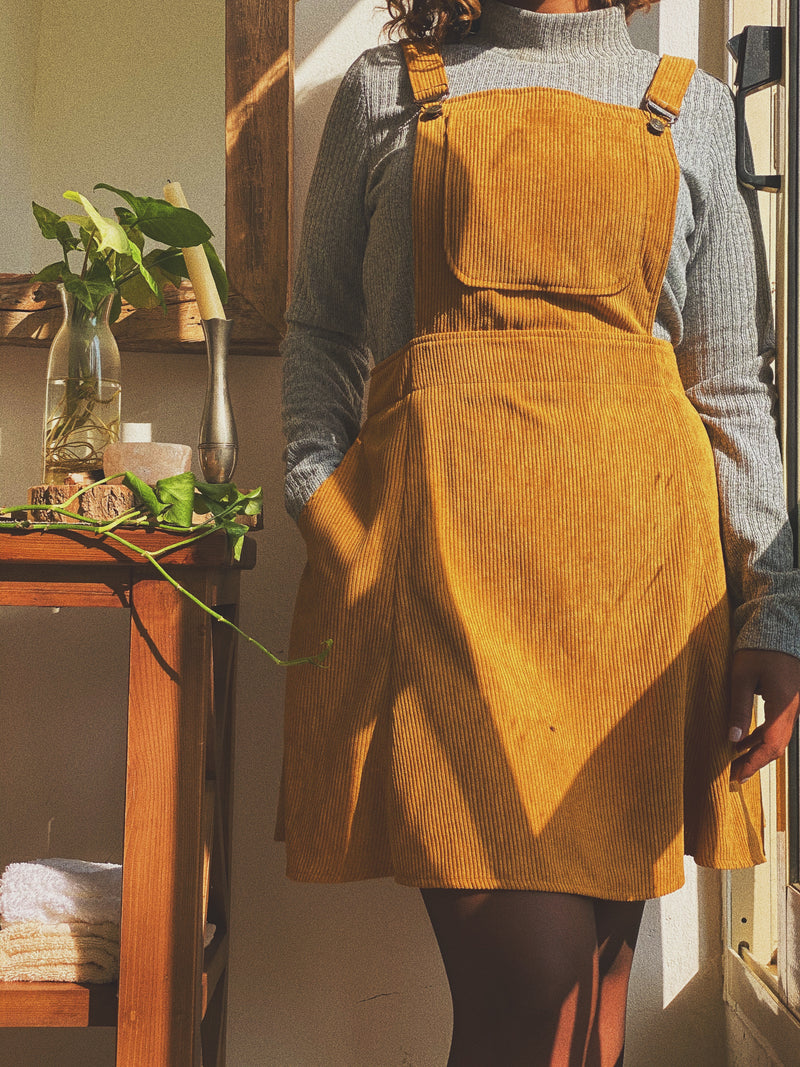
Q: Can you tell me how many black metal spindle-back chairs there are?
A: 0